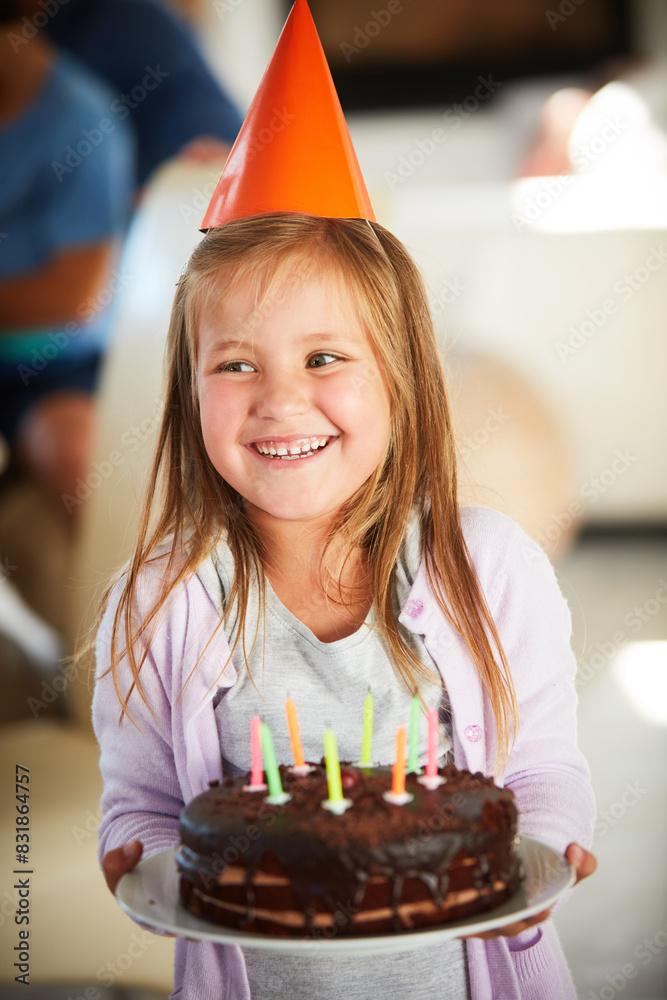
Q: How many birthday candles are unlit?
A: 8